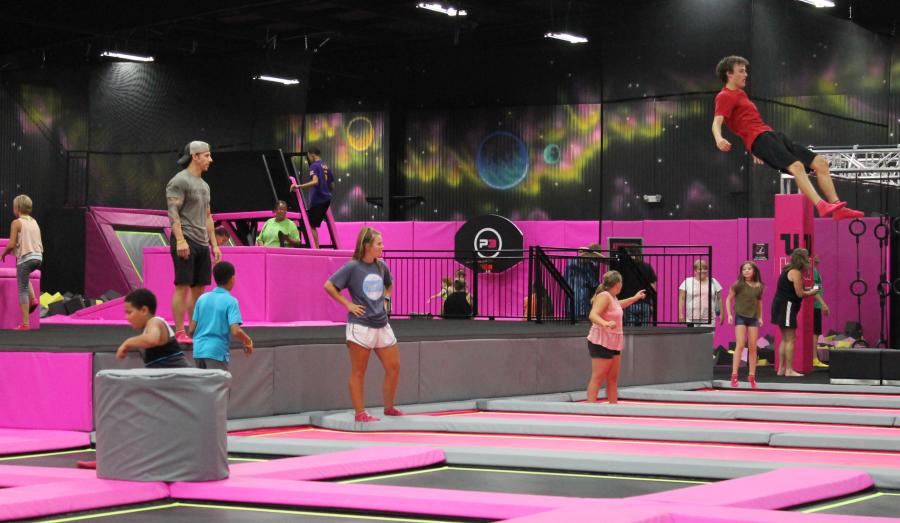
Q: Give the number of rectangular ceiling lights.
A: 5